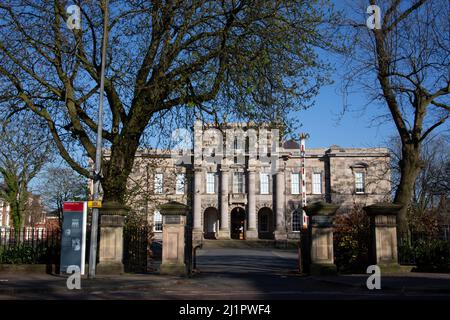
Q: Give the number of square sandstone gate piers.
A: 4